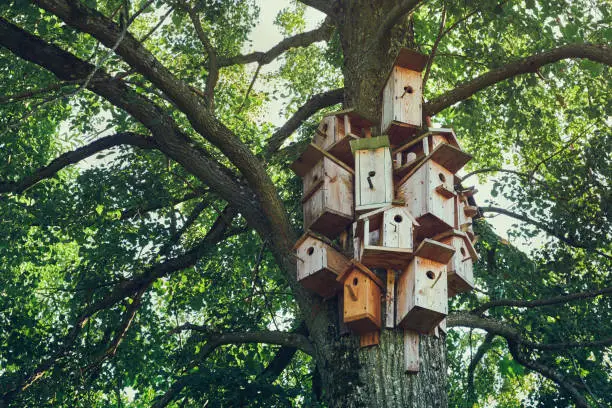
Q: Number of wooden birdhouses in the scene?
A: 12